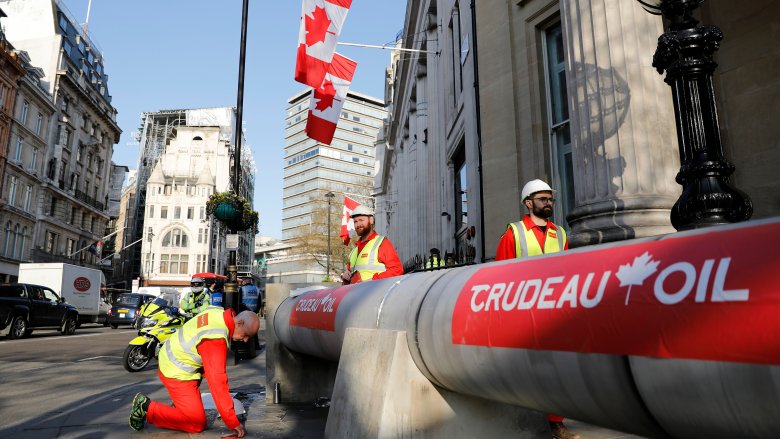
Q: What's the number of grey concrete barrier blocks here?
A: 2